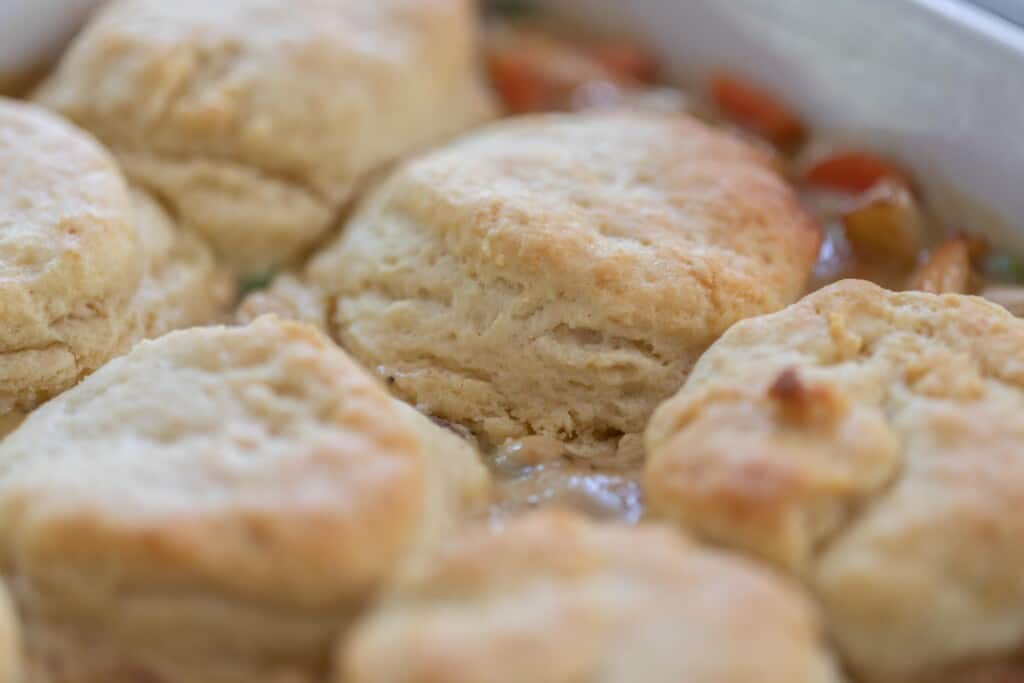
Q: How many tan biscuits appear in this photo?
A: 6